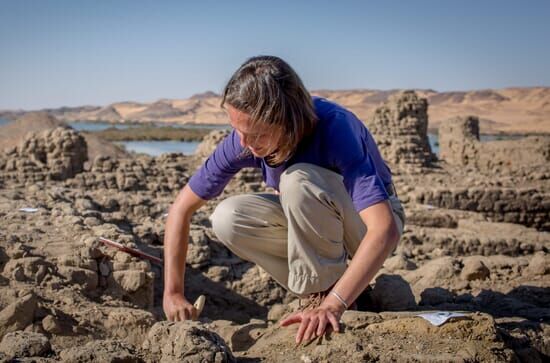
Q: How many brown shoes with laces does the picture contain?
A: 1